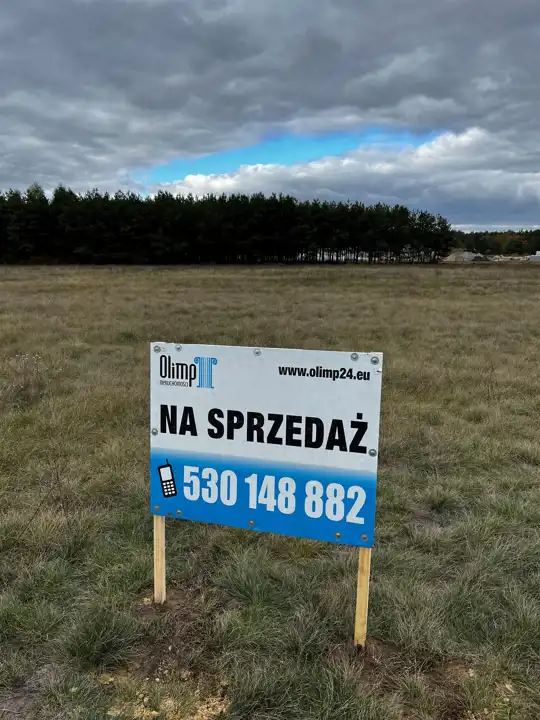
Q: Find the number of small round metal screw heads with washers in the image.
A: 12